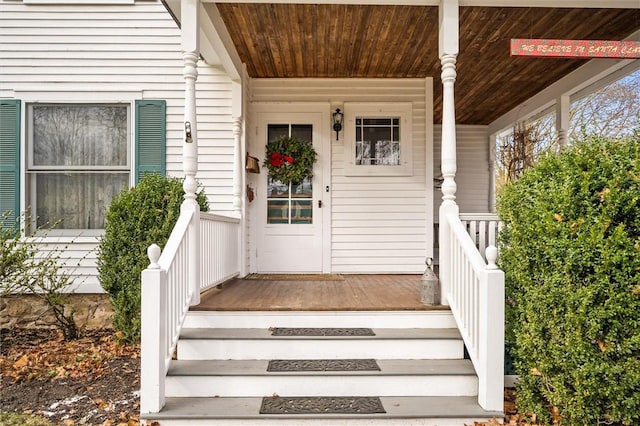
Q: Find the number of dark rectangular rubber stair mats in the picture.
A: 3